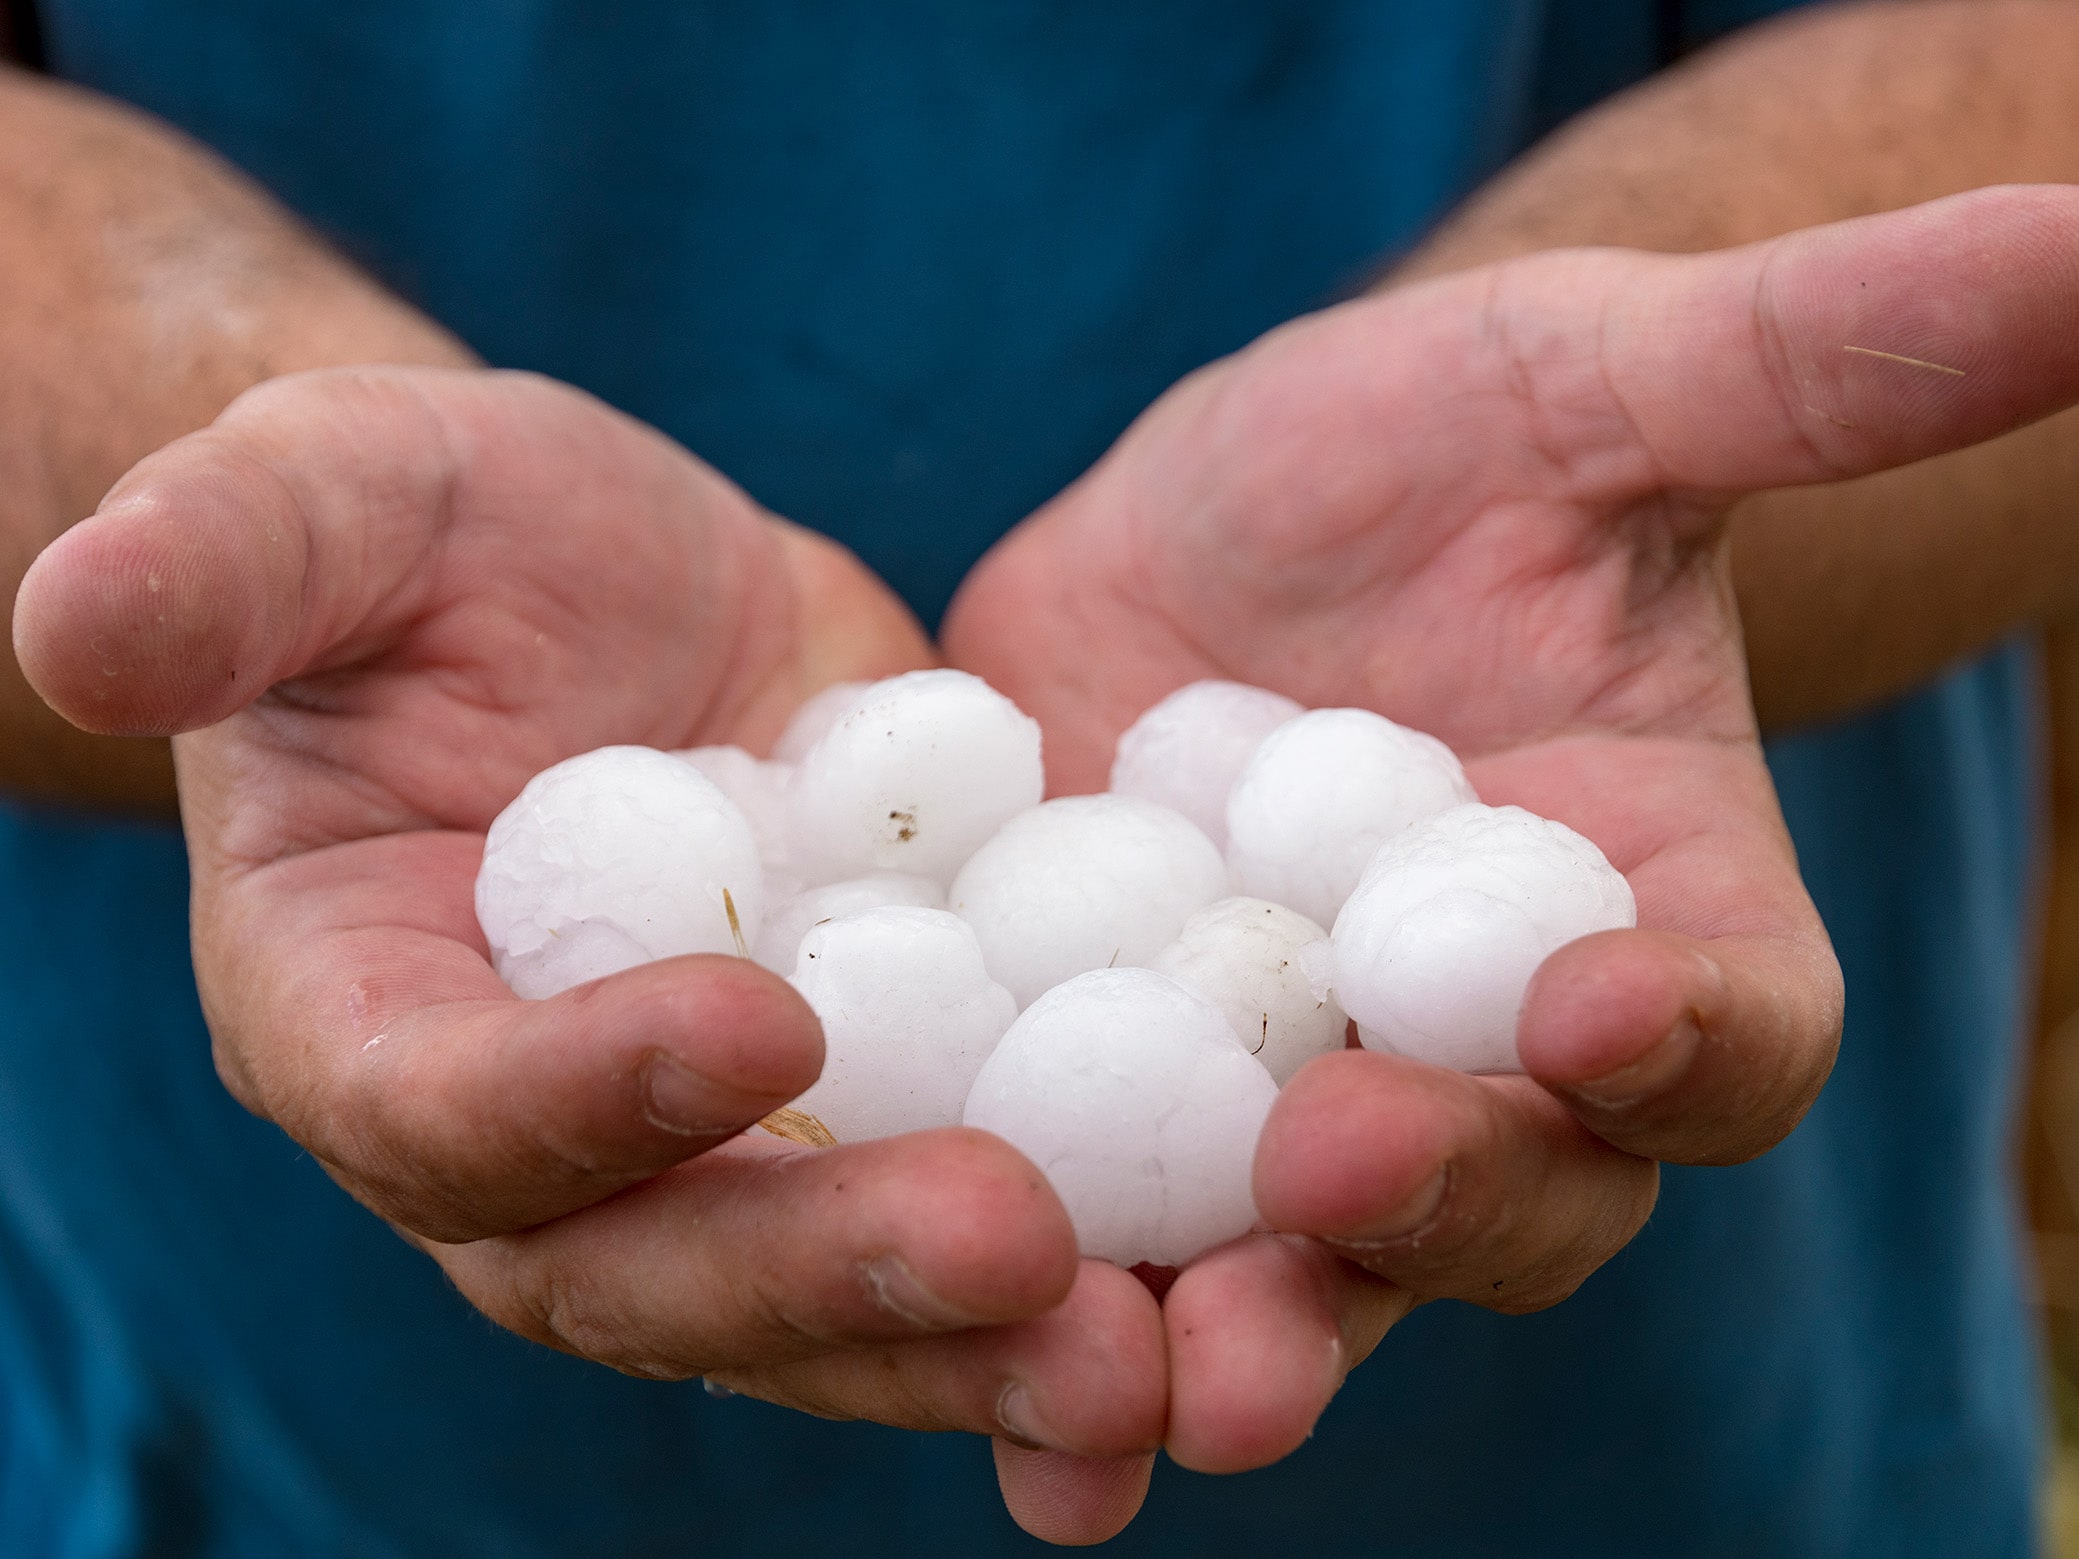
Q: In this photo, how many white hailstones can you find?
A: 12